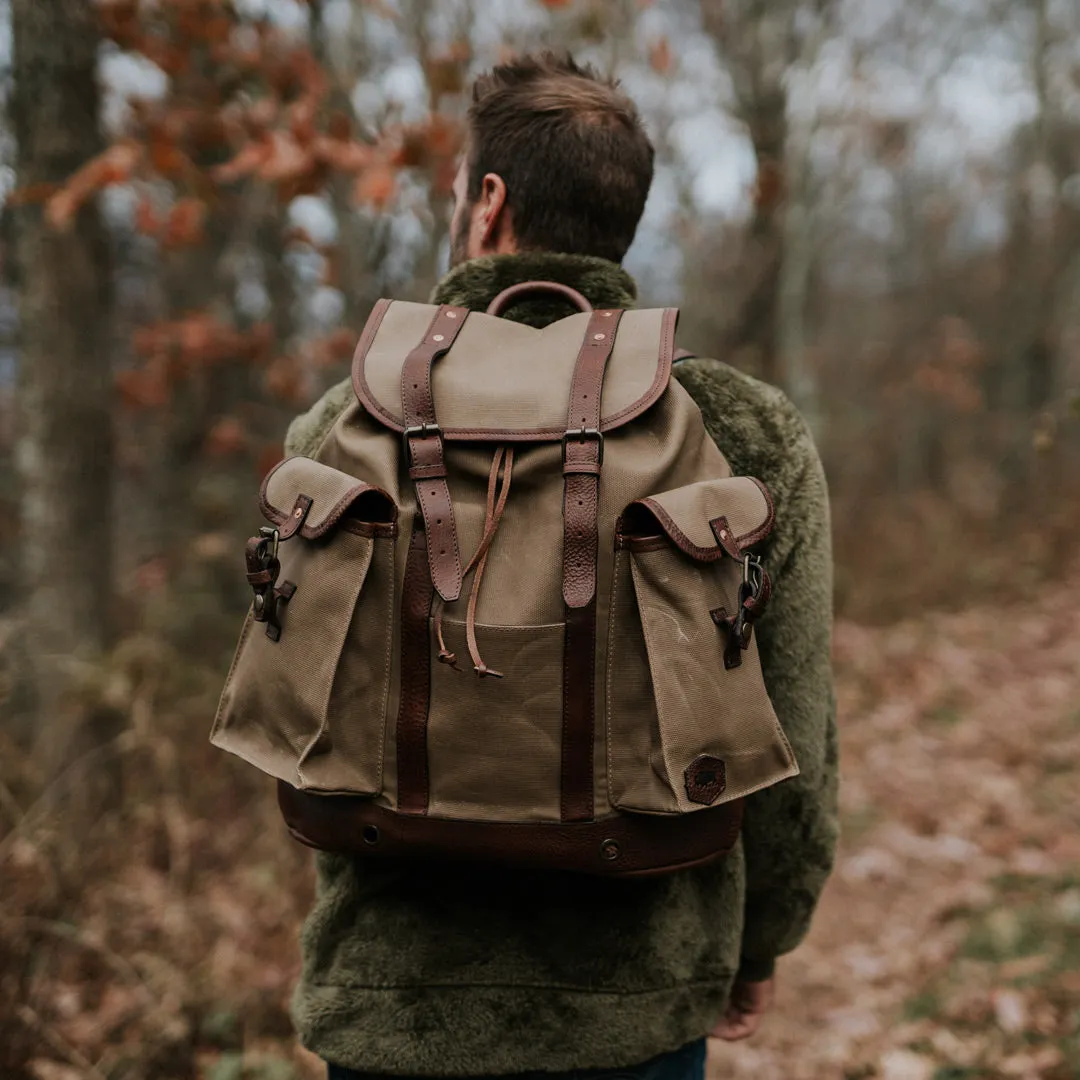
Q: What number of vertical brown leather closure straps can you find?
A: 2